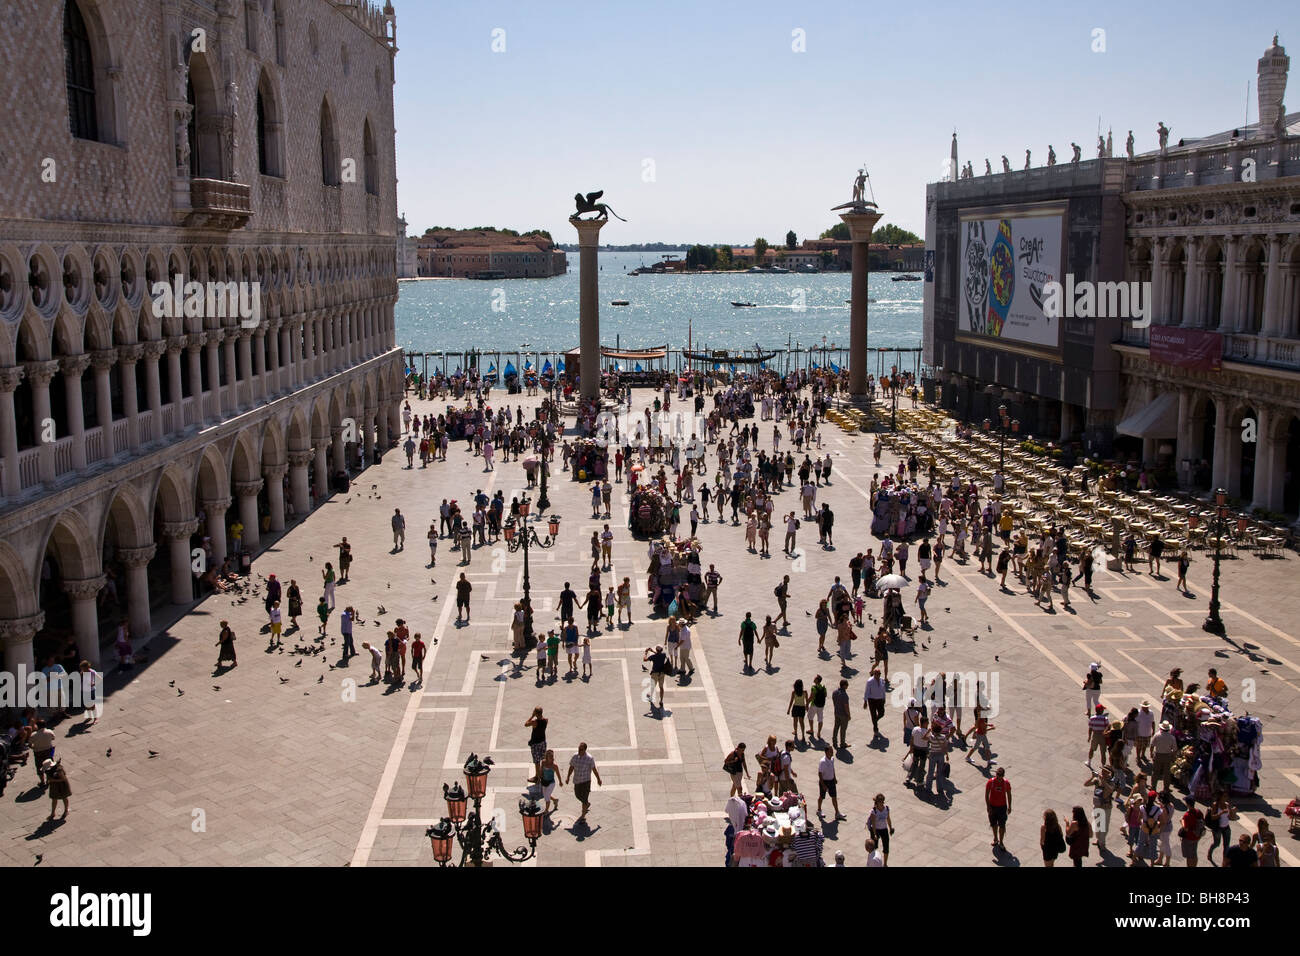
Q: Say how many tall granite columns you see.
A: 2